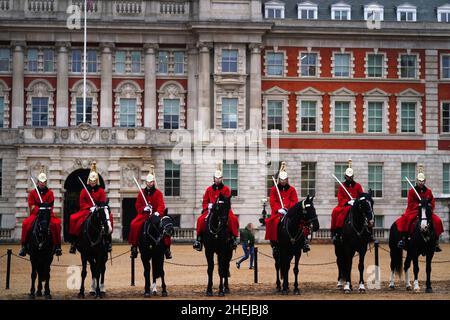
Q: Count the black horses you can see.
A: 7